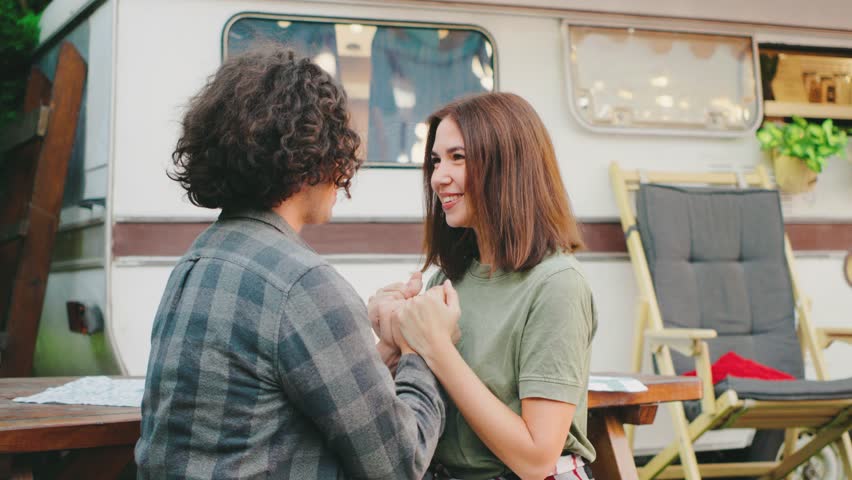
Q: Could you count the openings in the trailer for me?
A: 3